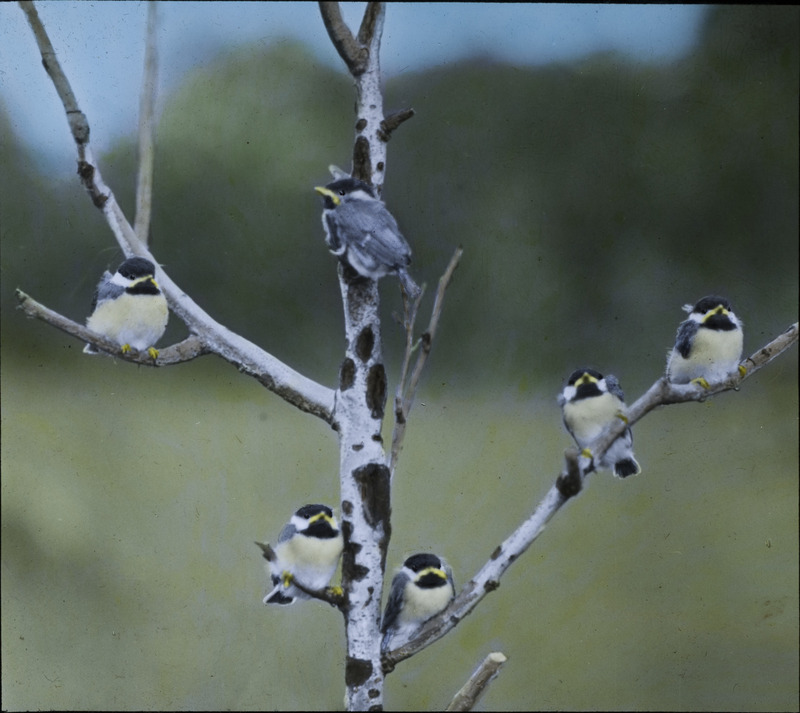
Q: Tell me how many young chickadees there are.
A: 6